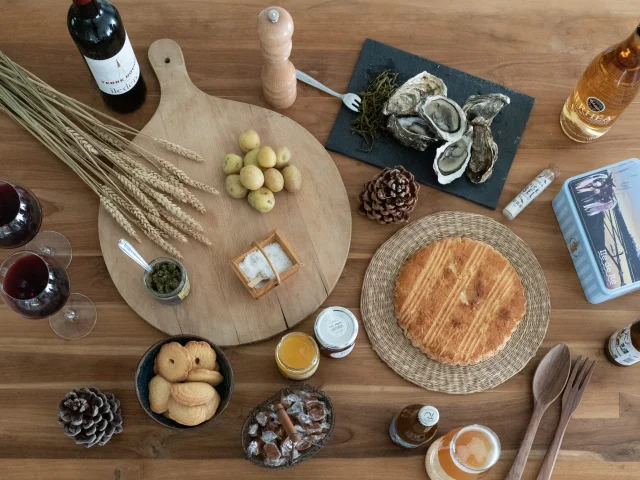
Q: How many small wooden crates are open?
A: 1